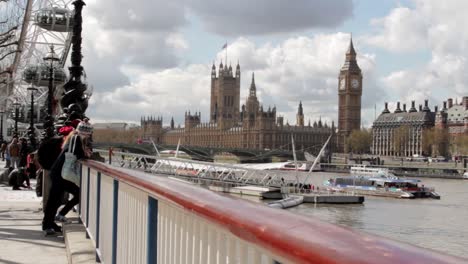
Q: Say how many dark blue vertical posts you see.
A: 5